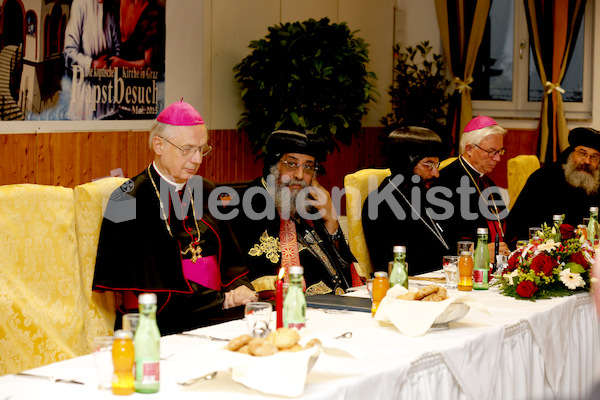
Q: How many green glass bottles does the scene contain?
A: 6